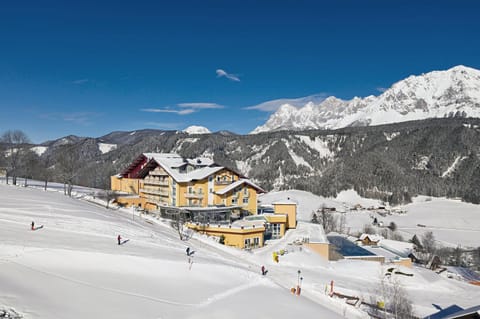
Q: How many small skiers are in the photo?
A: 4